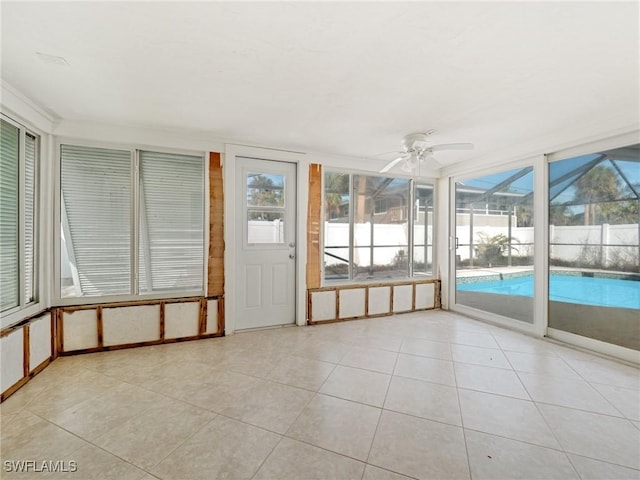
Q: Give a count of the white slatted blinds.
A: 4